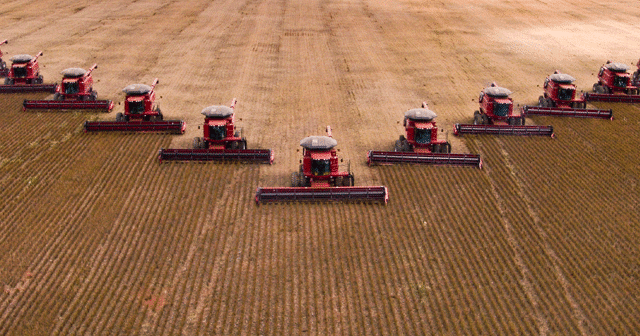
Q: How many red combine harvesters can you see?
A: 11